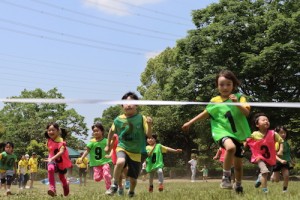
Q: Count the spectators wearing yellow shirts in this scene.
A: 4